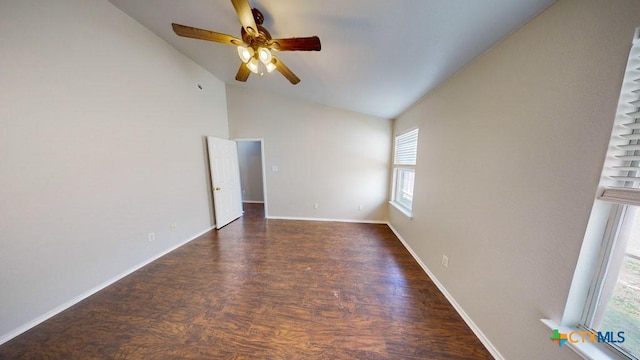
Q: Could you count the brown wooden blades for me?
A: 5